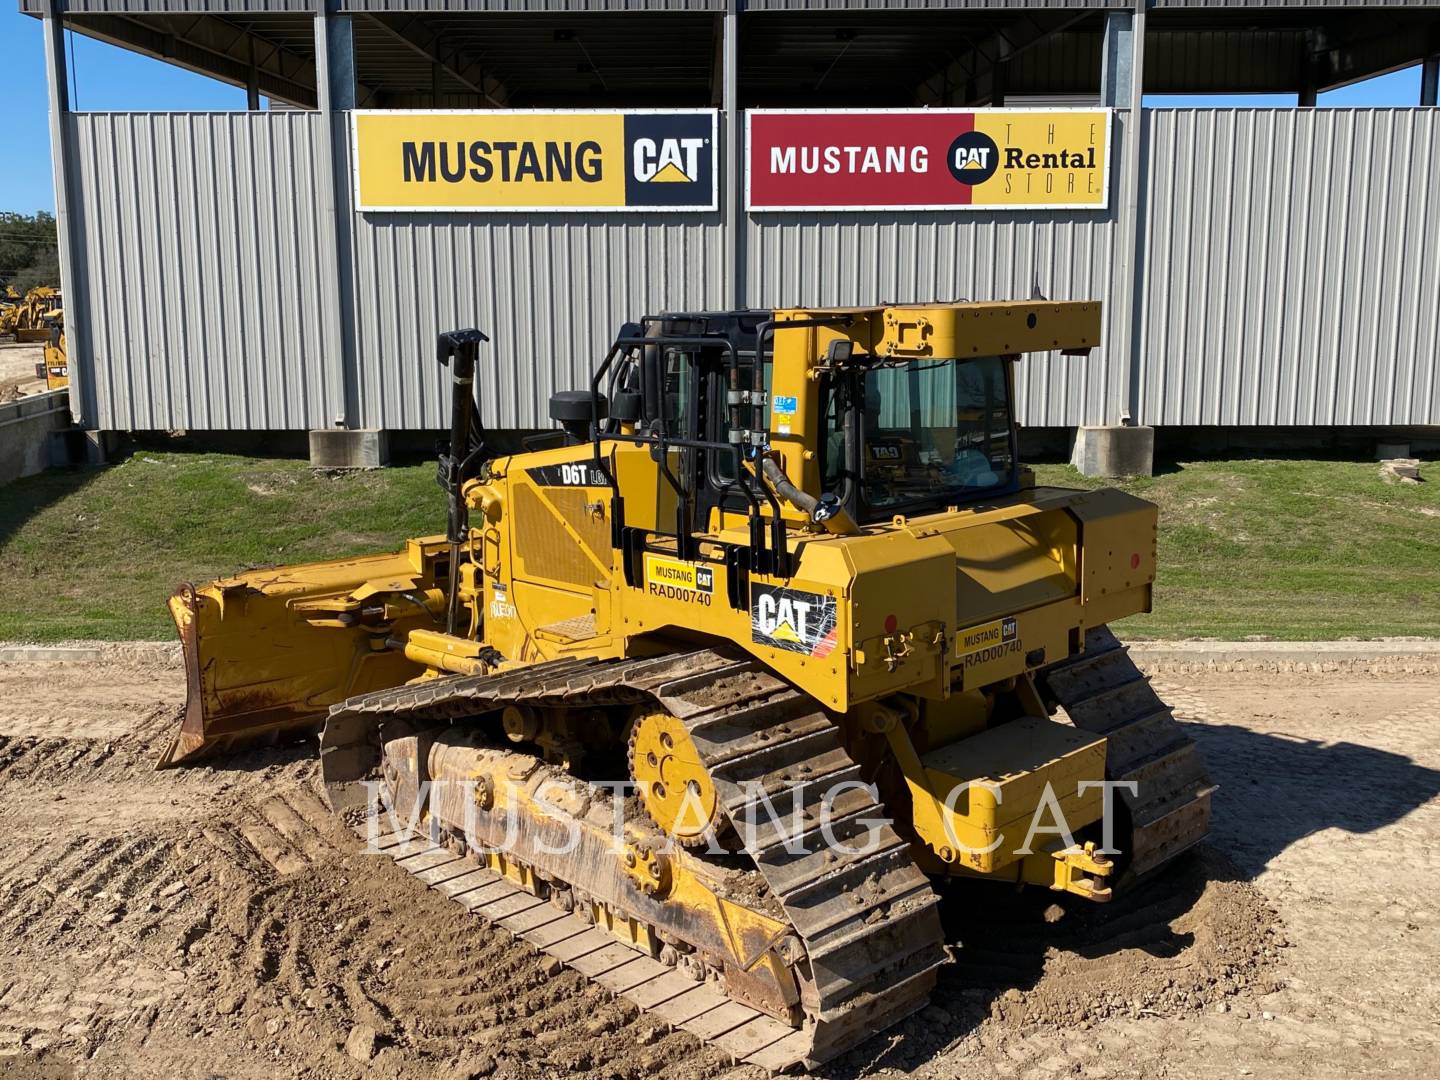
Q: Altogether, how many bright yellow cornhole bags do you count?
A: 0